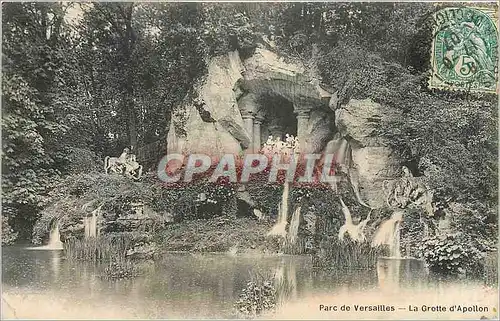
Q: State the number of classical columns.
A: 3